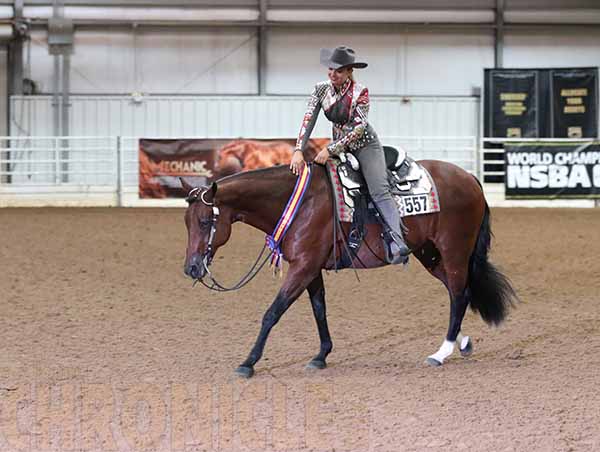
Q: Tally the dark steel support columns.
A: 3